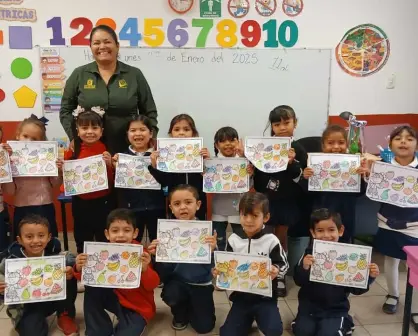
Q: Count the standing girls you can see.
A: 8